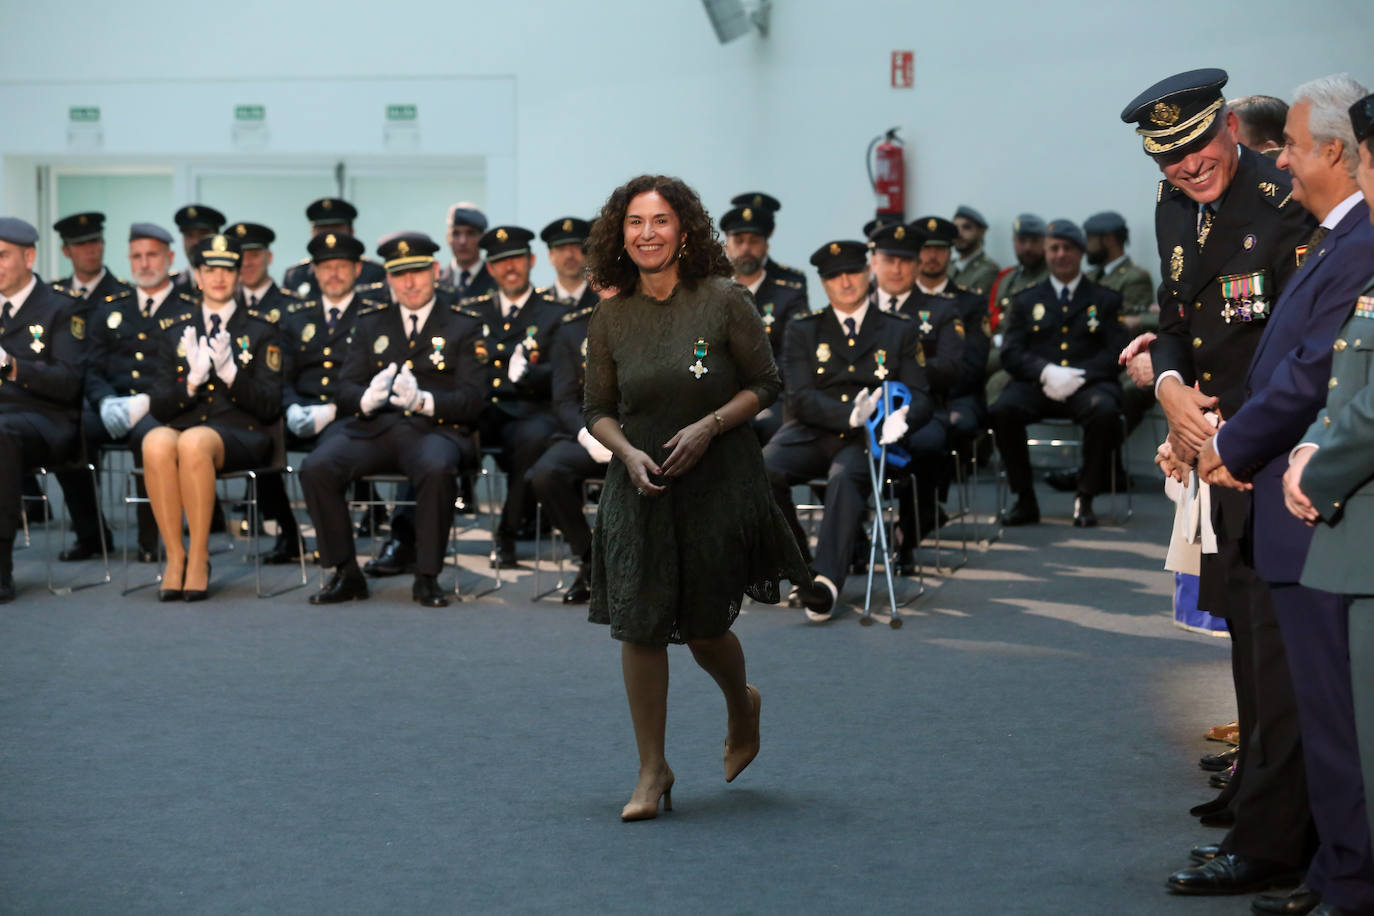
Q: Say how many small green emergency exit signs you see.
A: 3